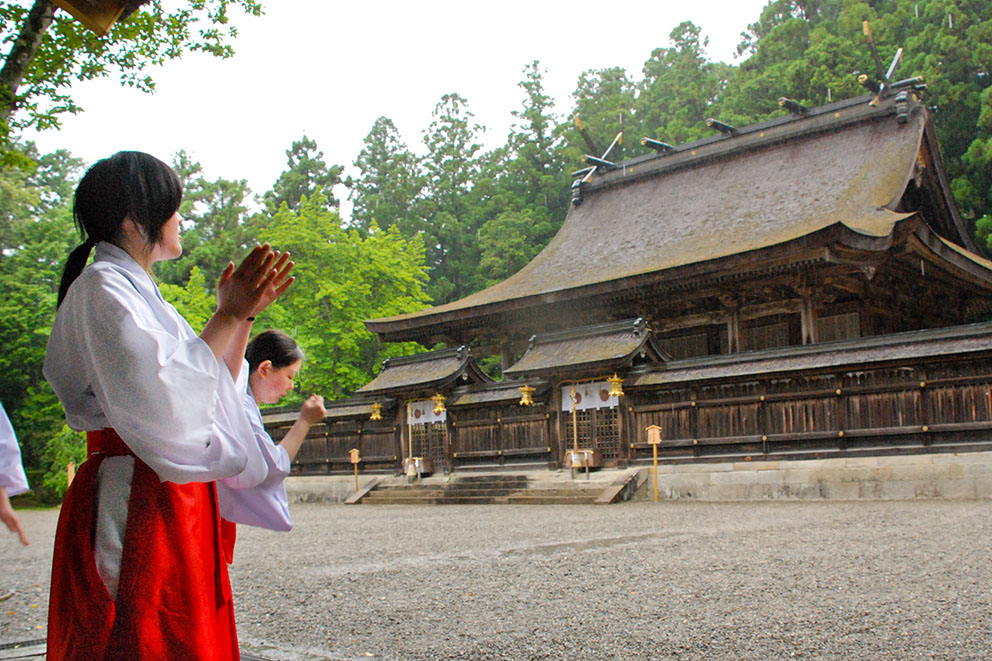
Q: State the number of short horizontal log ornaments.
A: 5